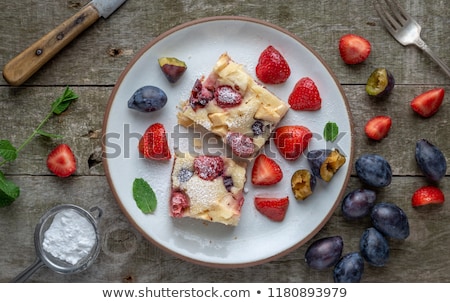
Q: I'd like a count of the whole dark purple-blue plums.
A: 8